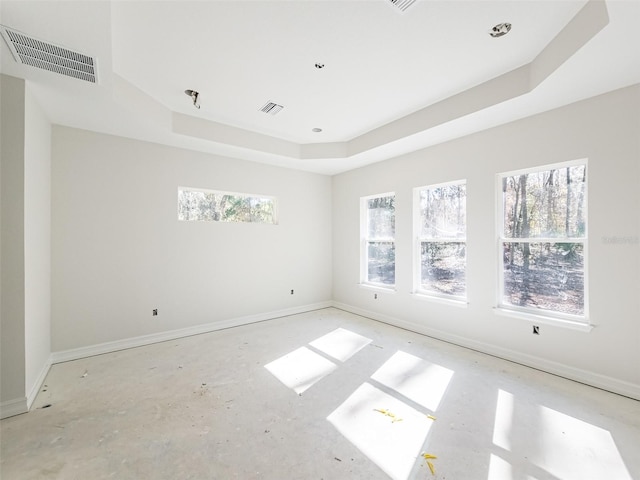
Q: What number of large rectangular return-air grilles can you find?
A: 1